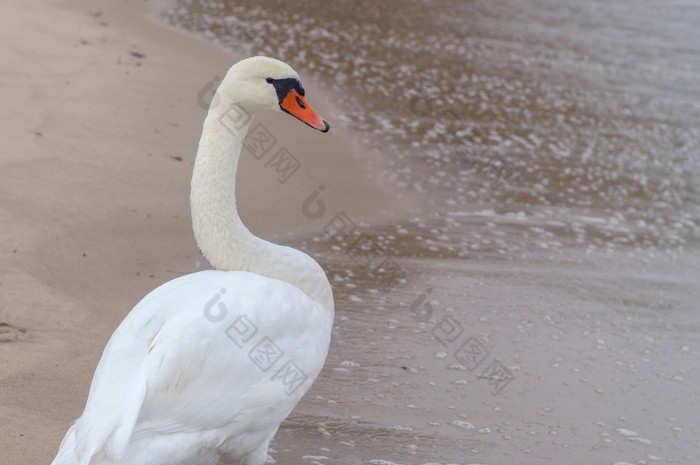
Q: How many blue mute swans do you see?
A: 0